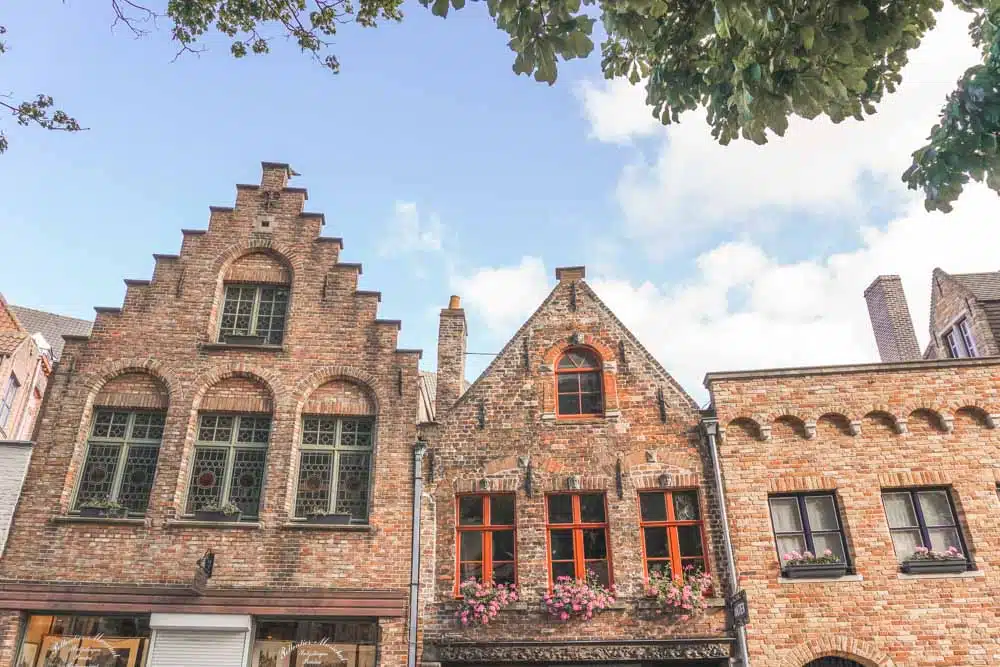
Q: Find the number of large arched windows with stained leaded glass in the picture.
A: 3